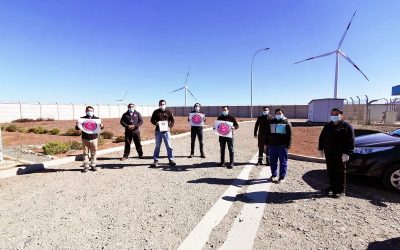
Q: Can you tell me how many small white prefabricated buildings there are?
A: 1